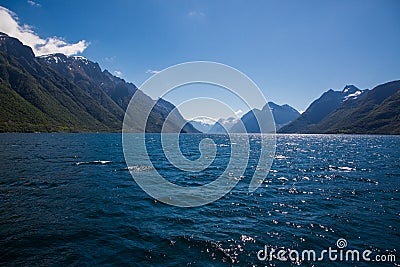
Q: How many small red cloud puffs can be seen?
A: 0